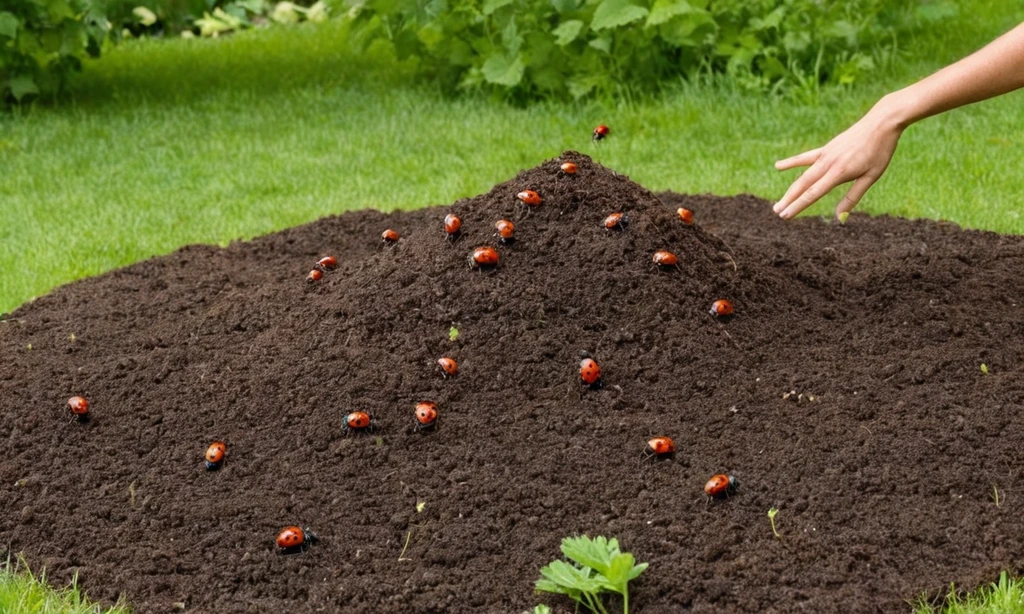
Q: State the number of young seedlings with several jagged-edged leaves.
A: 1